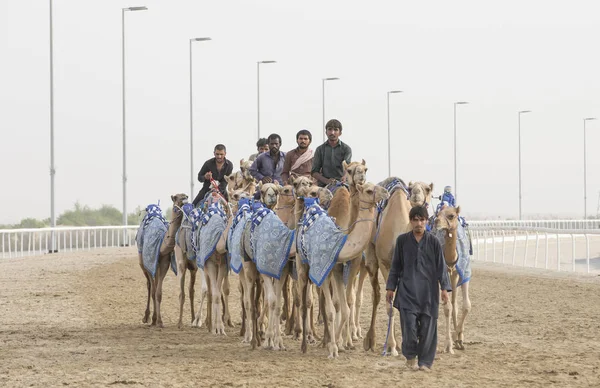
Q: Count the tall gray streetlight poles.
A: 9